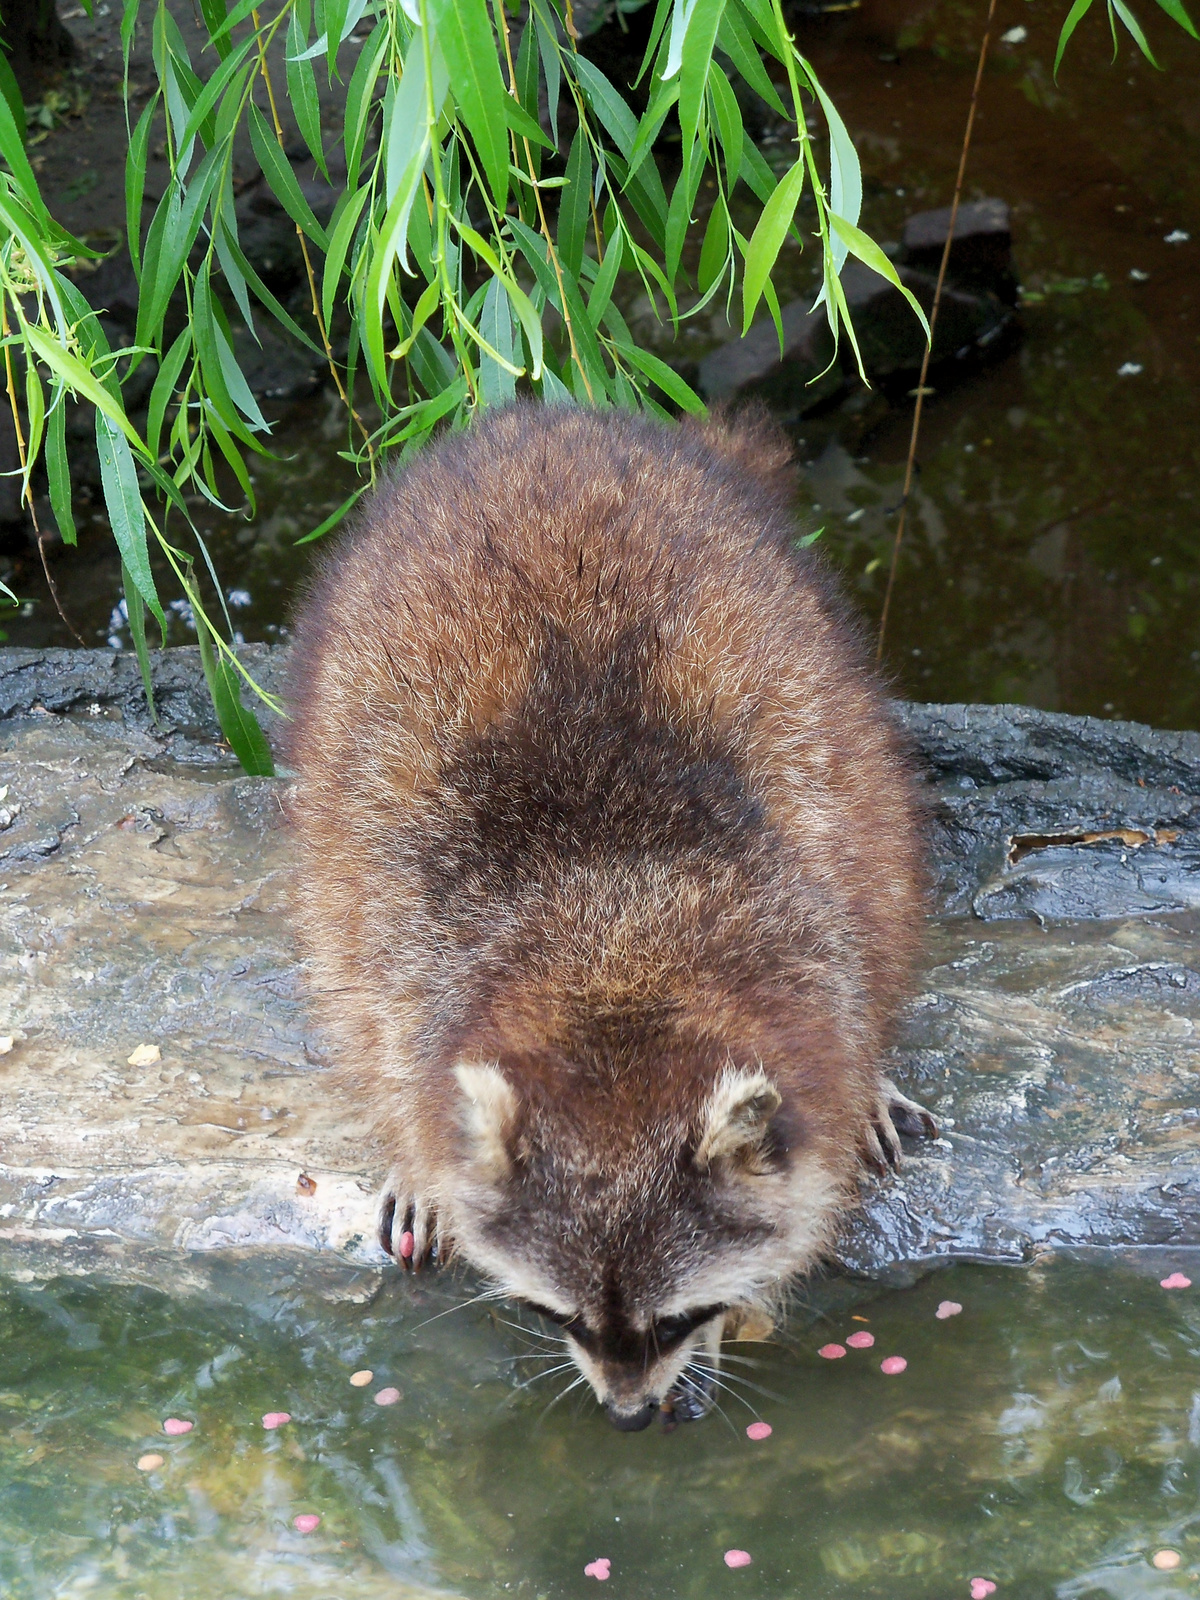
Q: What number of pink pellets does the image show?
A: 14